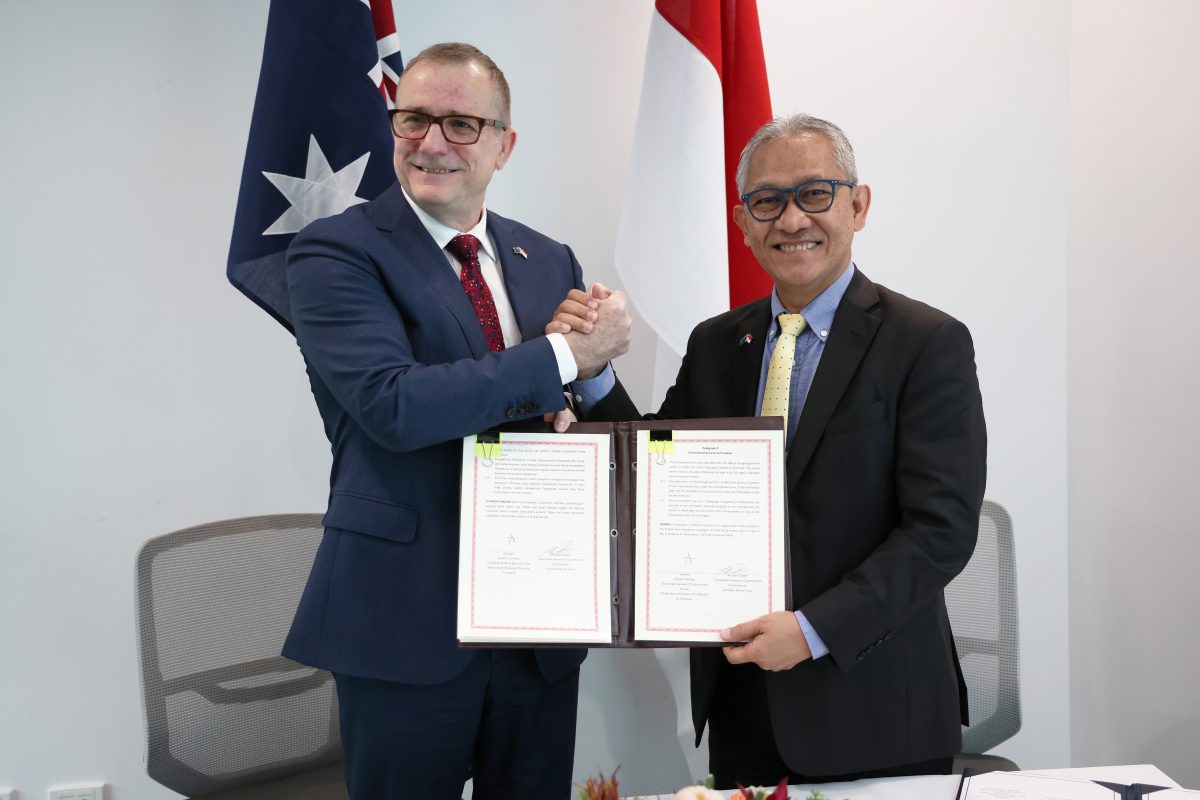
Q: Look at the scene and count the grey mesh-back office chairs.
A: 2